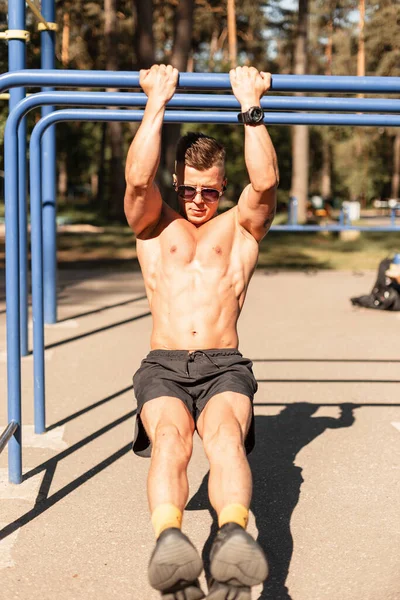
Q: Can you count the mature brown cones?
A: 0